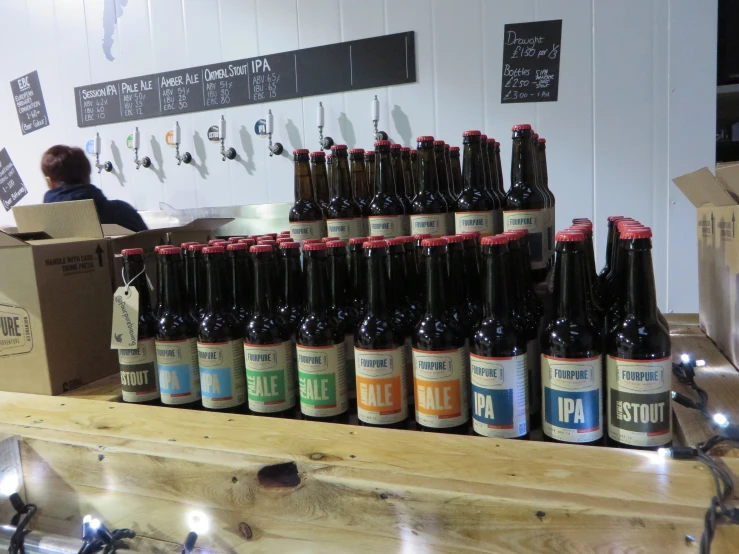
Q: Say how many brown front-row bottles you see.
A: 10